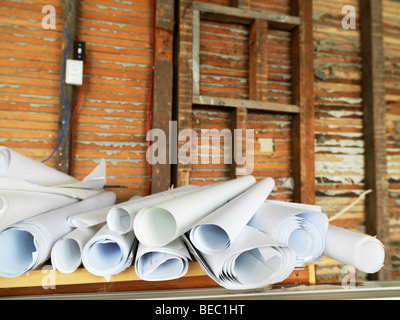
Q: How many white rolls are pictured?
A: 13